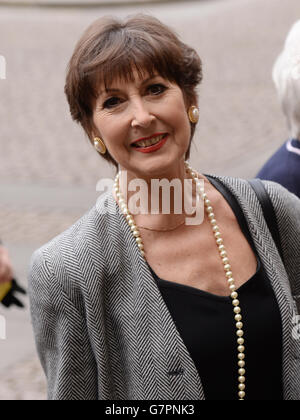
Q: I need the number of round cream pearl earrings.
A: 2